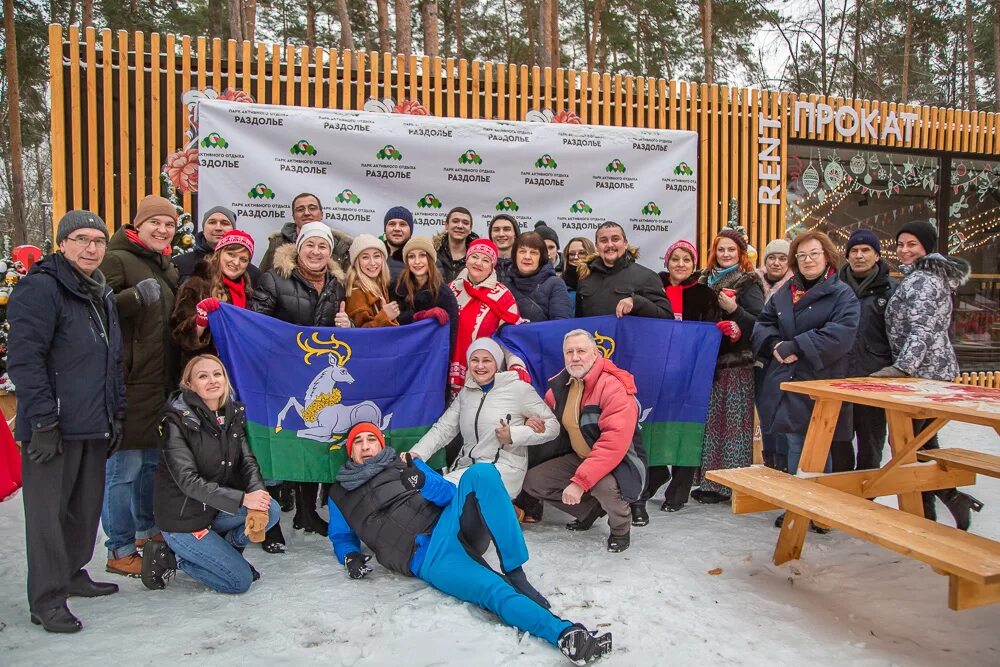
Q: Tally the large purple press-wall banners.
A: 0